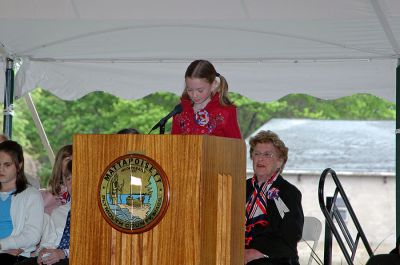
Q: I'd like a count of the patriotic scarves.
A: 1